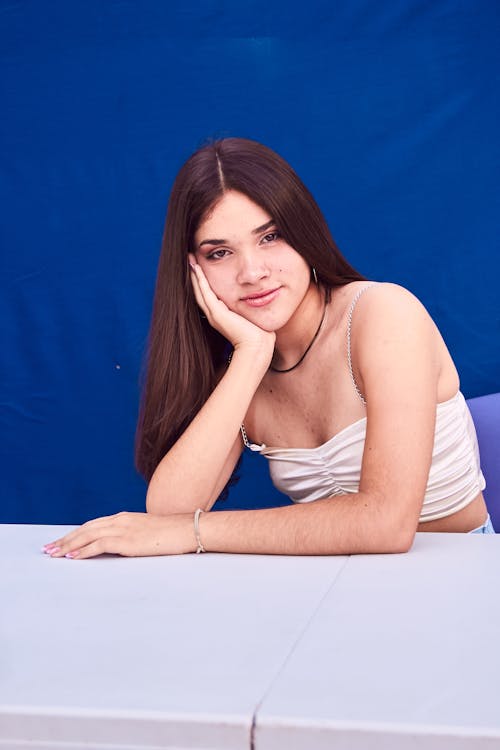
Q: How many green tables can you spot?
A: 0